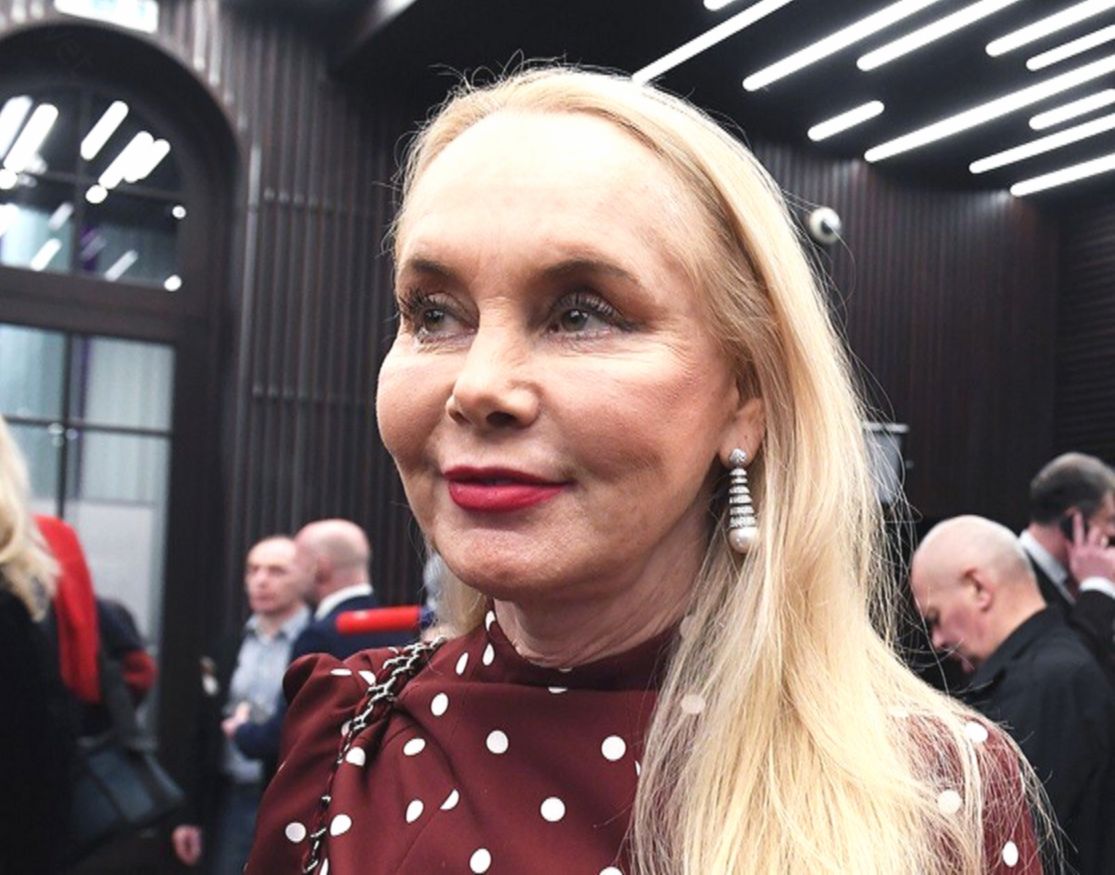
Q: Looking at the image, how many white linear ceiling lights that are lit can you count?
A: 11